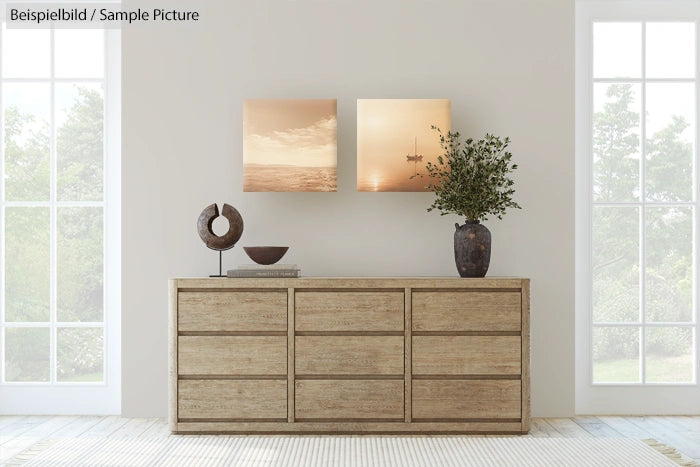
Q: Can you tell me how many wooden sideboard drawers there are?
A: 9